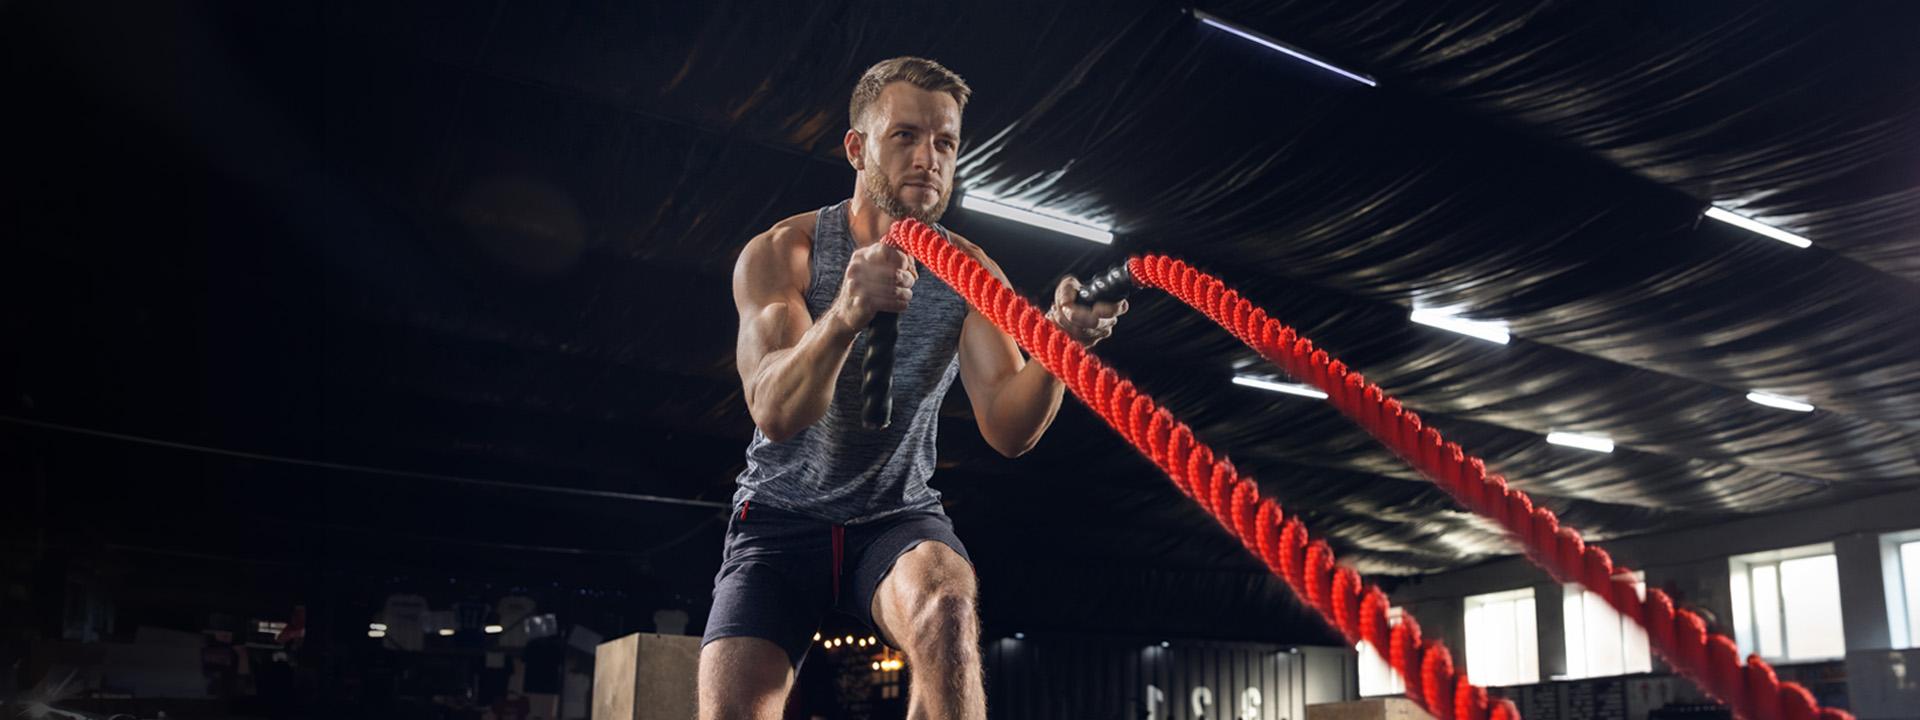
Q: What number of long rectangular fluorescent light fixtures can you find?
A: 7